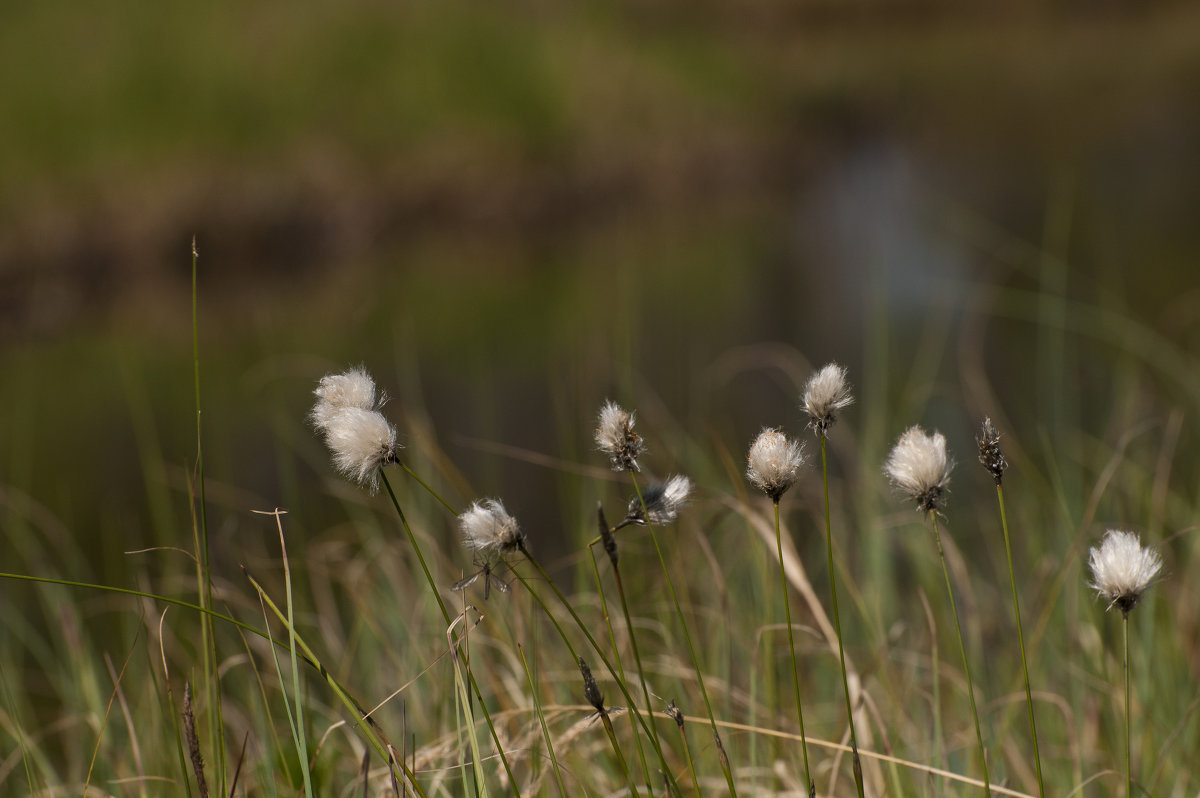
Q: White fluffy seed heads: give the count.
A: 9